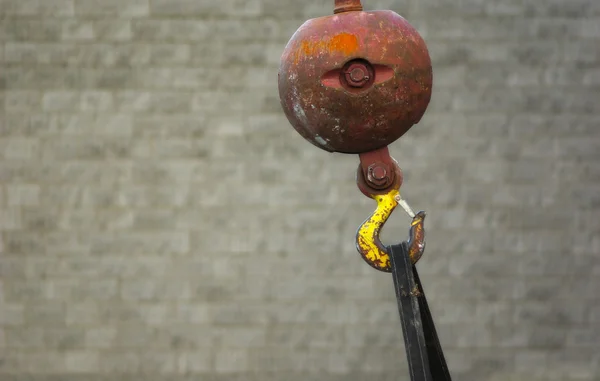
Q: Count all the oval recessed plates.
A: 1